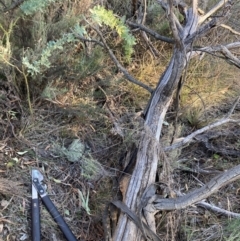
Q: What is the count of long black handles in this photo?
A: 2